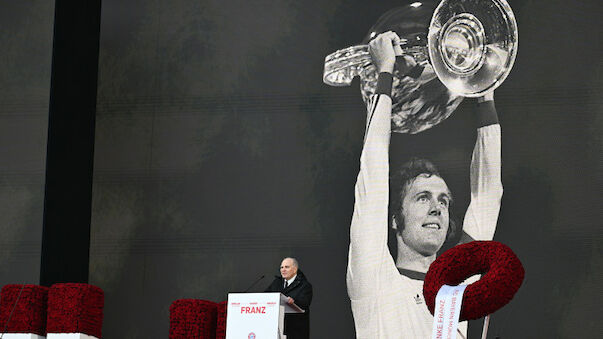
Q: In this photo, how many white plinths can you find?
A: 2